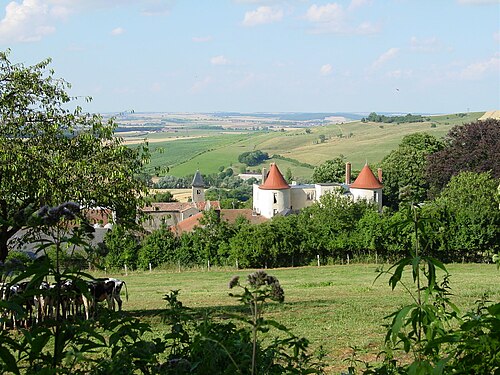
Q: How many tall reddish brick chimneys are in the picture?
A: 2